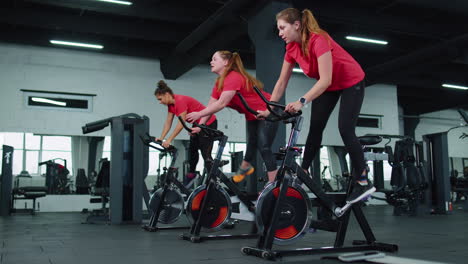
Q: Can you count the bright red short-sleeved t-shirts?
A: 3